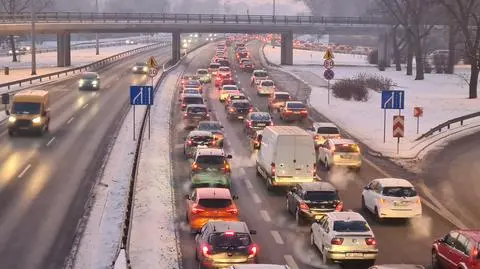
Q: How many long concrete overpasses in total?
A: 1